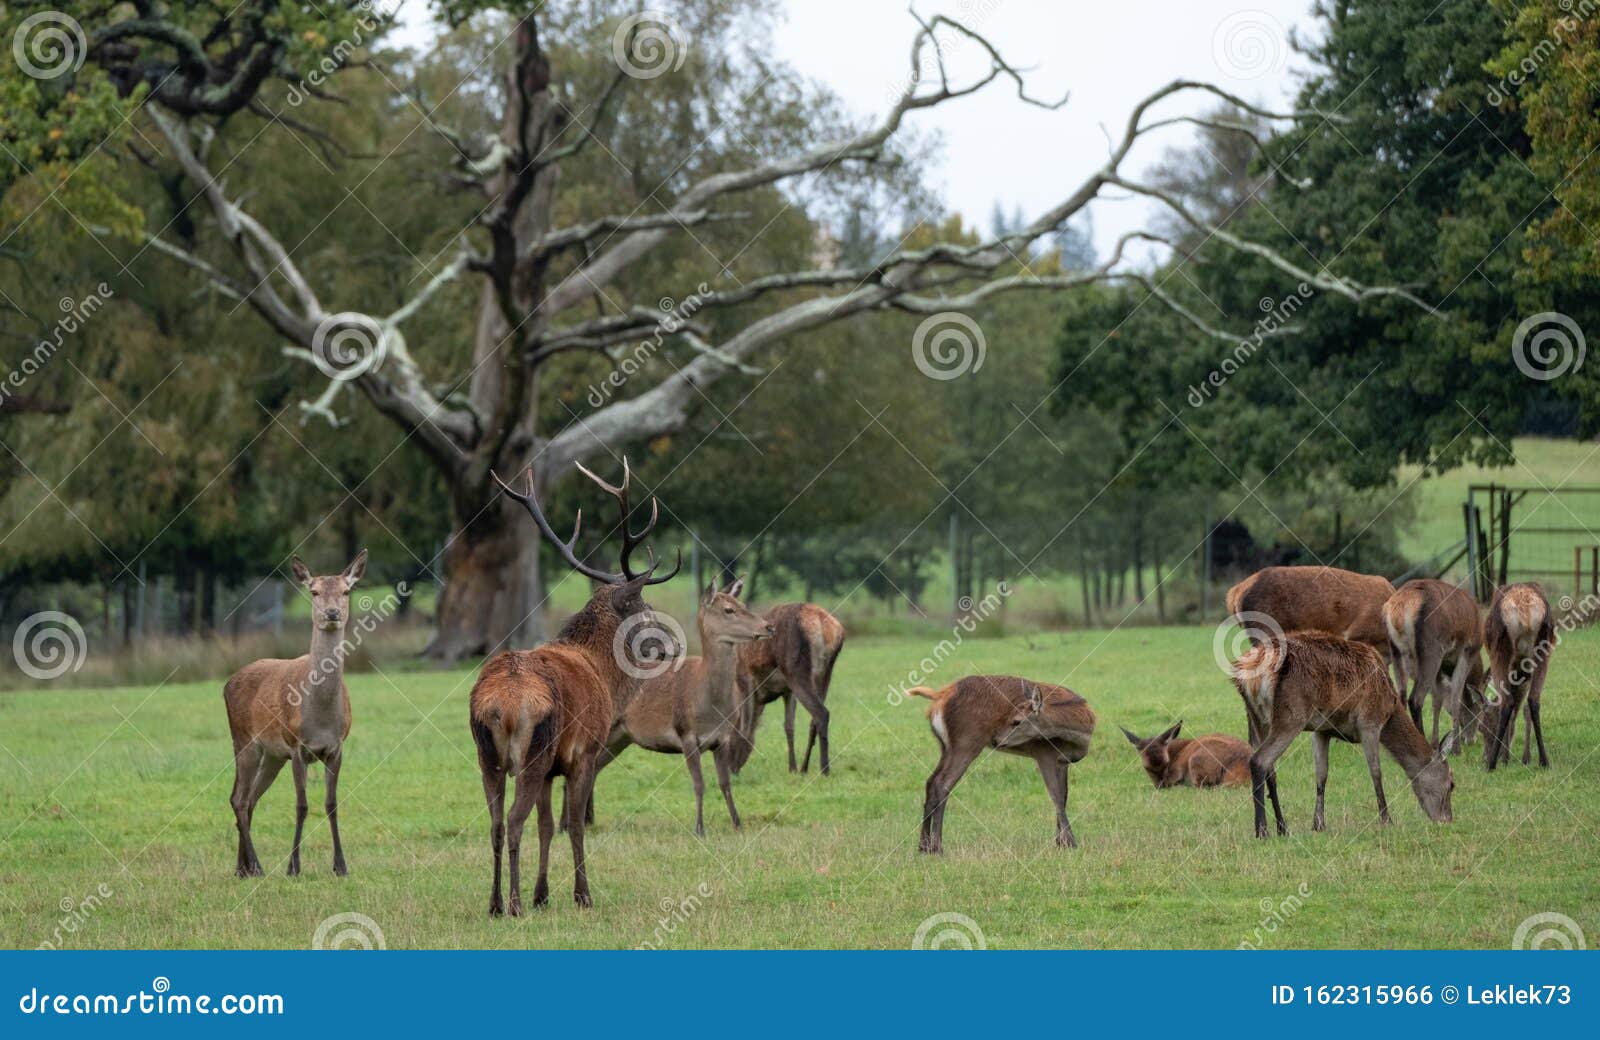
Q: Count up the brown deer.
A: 10